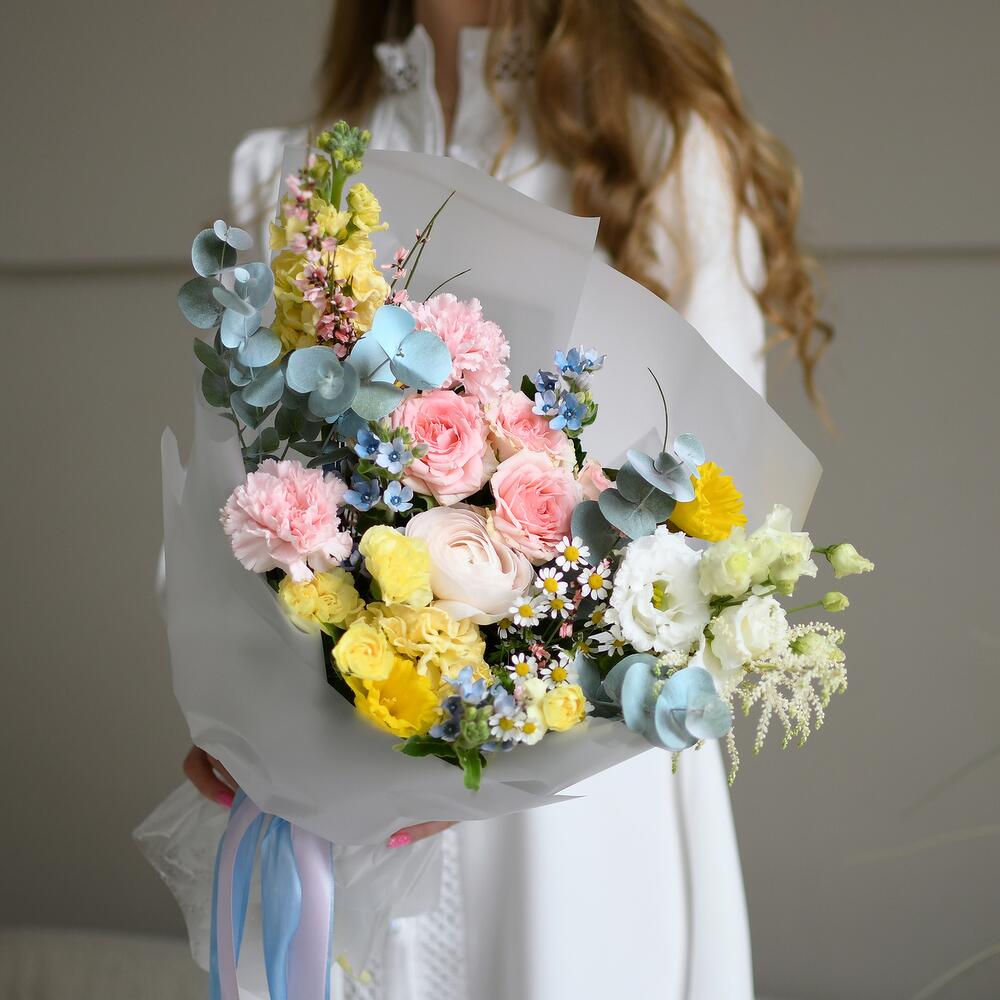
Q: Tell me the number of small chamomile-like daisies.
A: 13